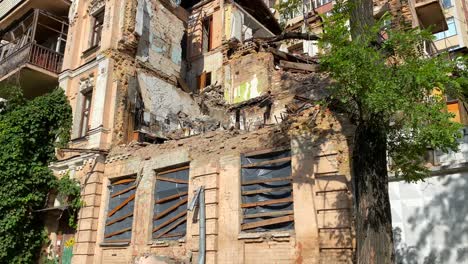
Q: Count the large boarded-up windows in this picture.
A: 3